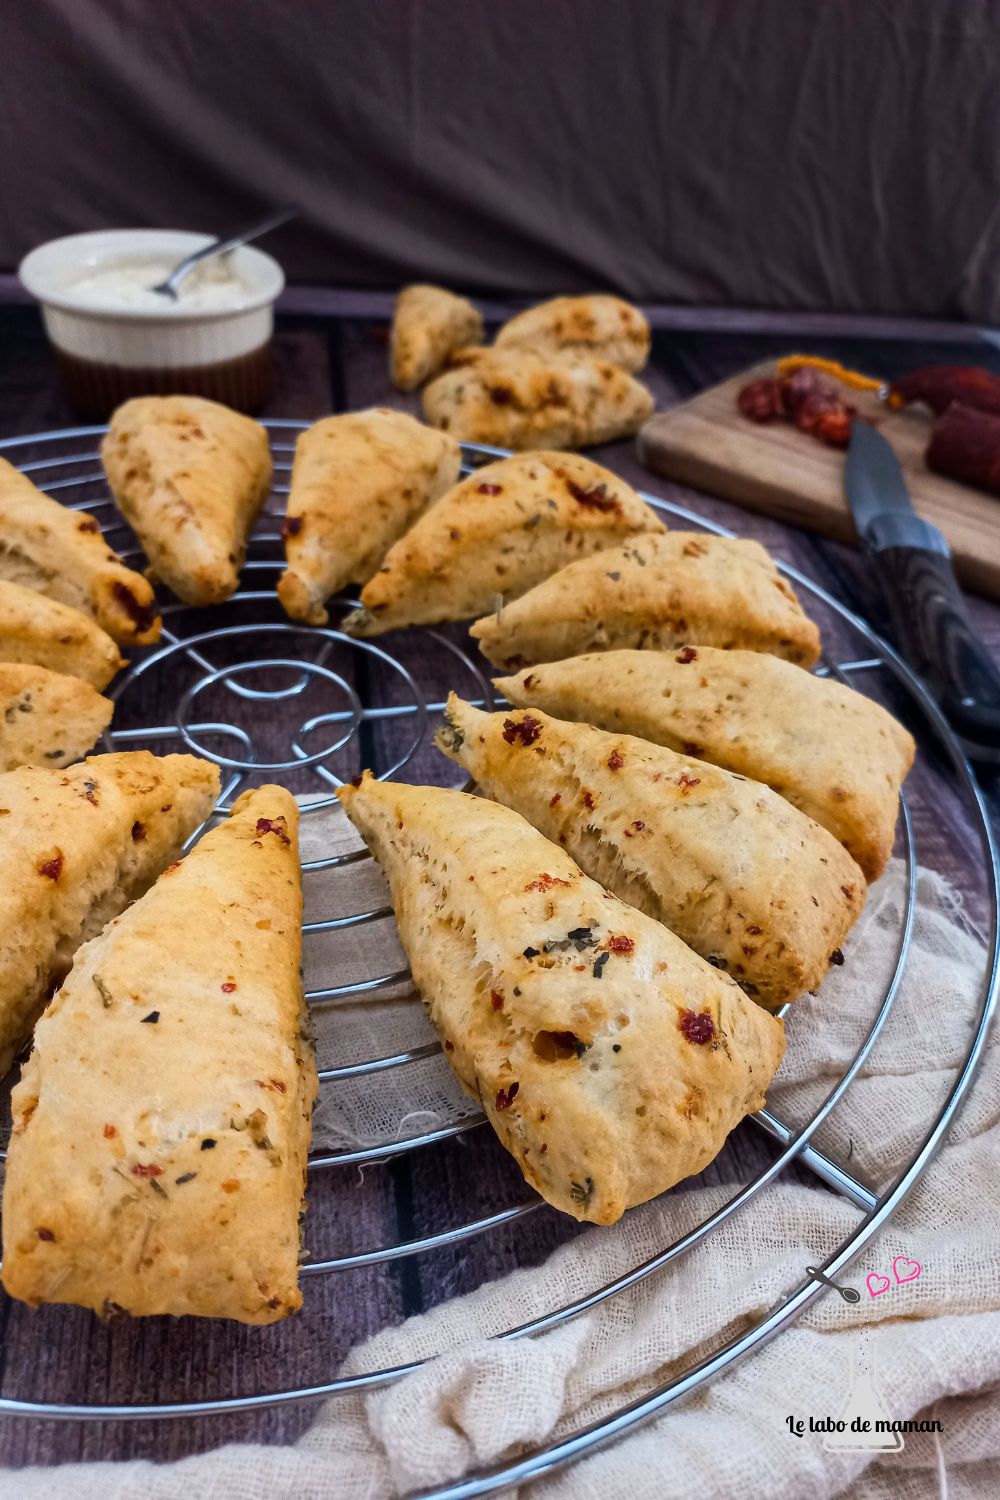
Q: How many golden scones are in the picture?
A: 15